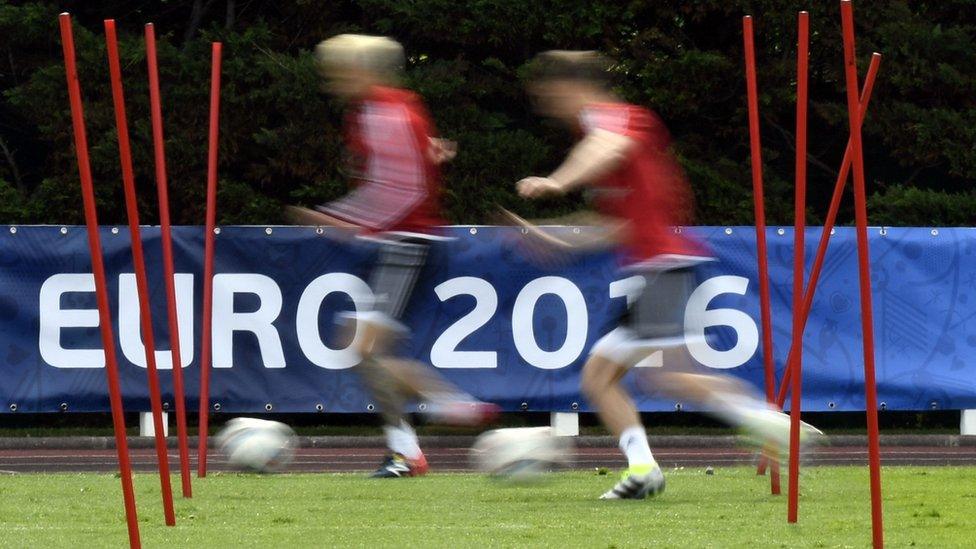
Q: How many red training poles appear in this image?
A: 8